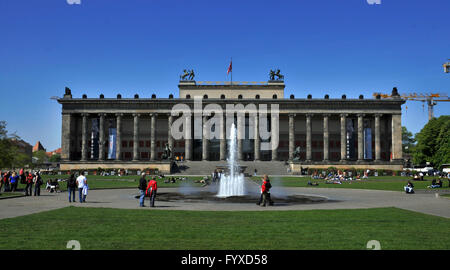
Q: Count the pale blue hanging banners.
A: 2